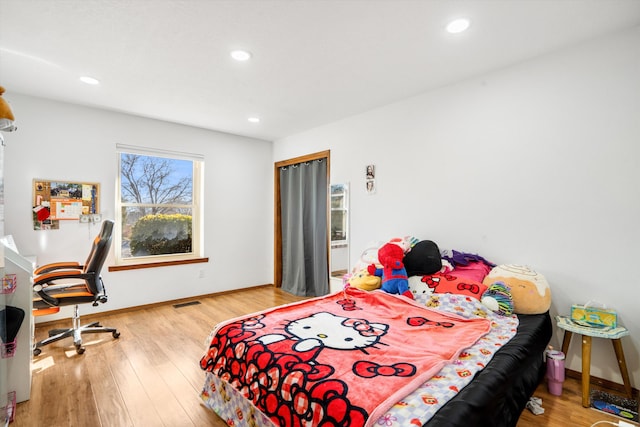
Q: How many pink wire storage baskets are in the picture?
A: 3